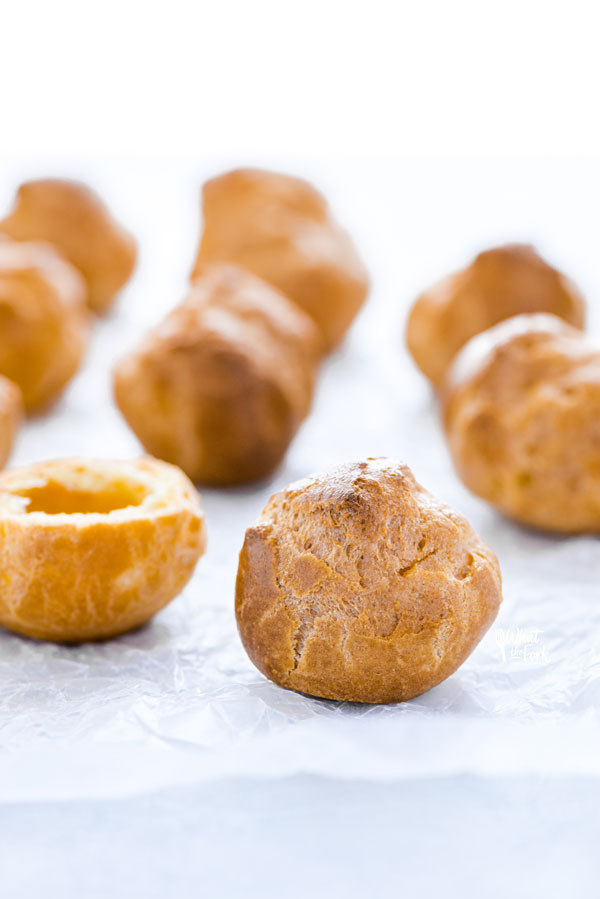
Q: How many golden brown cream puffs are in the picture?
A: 9